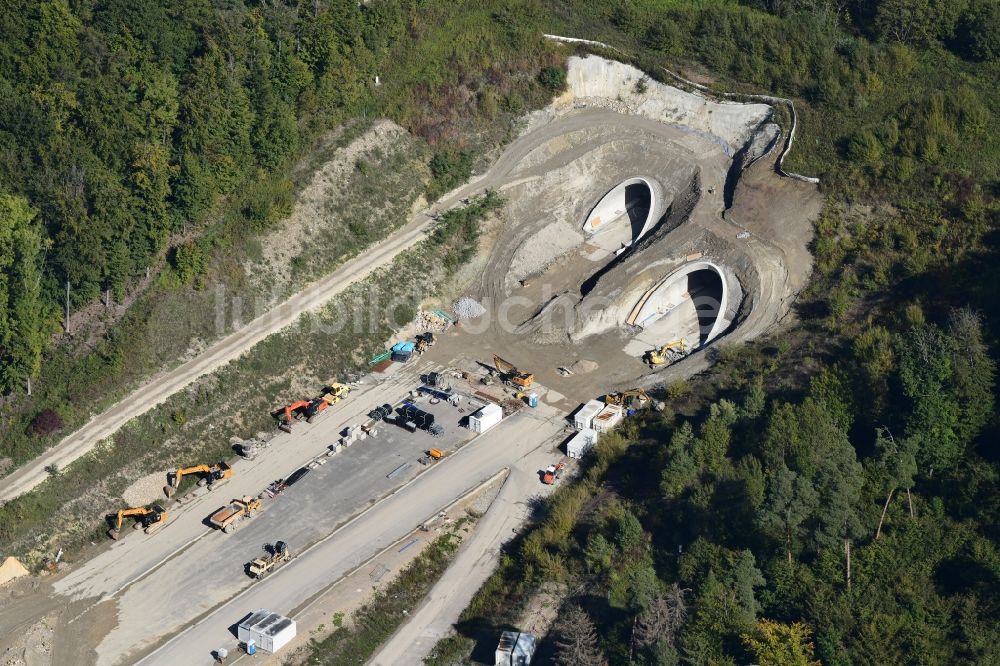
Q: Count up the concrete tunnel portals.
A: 2